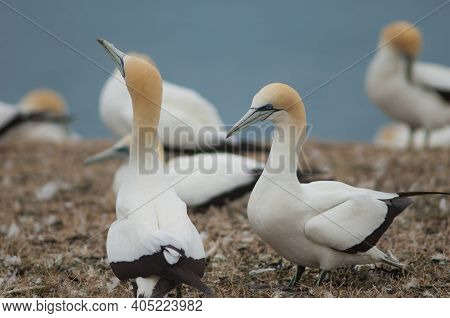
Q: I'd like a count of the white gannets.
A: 7